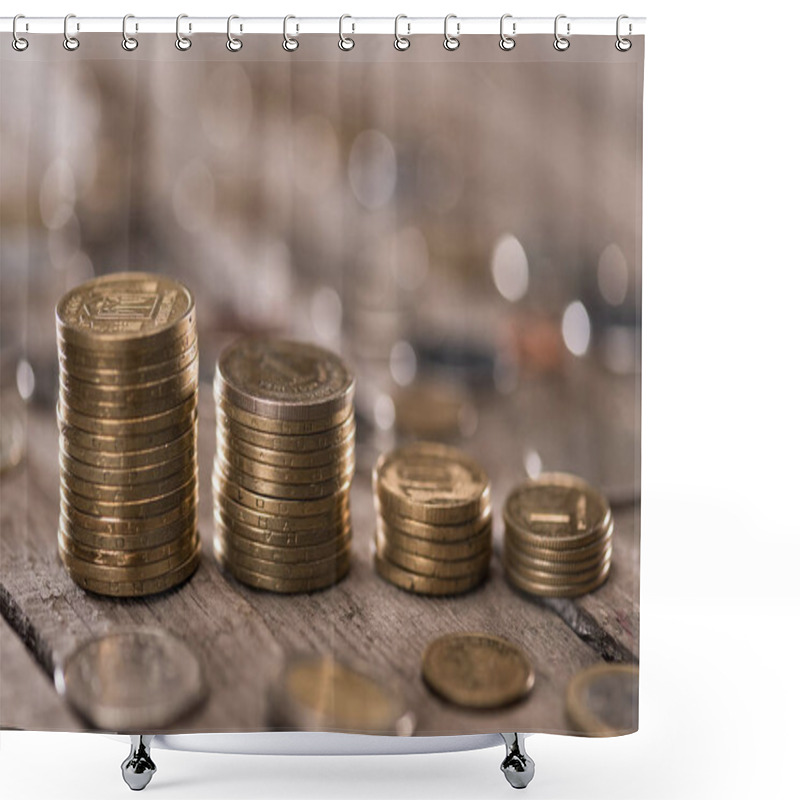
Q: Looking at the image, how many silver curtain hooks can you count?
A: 12